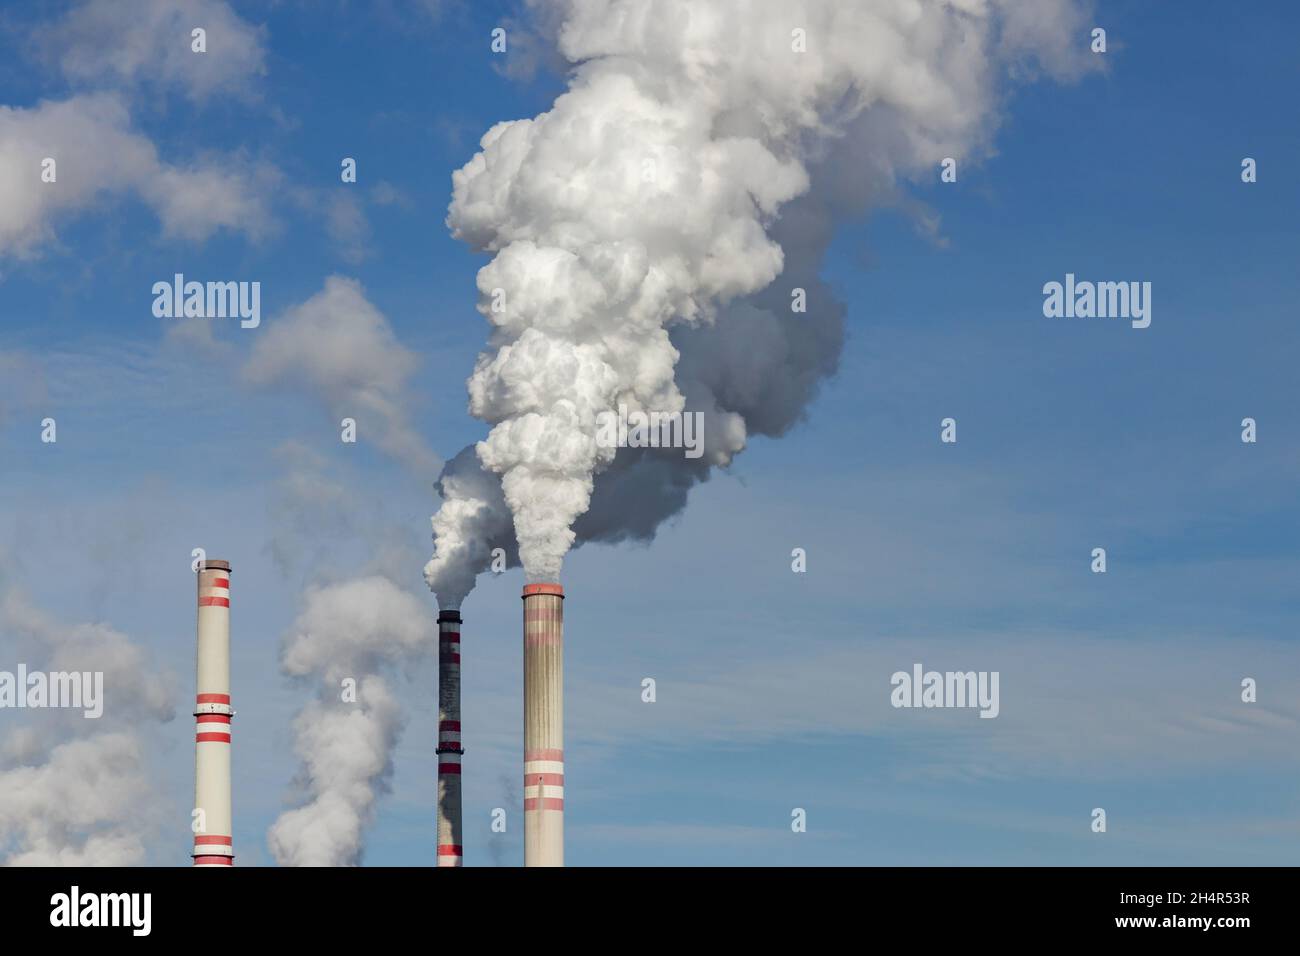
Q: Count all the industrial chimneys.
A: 3